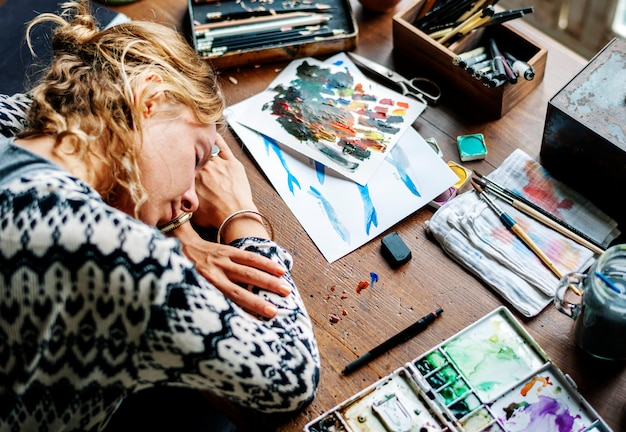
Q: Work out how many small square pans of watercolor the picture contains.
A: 4